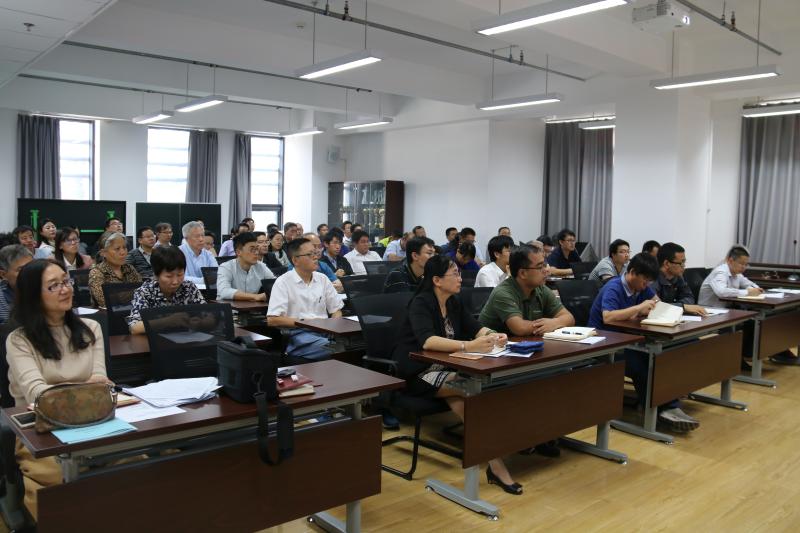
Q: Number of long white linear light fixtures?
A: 10